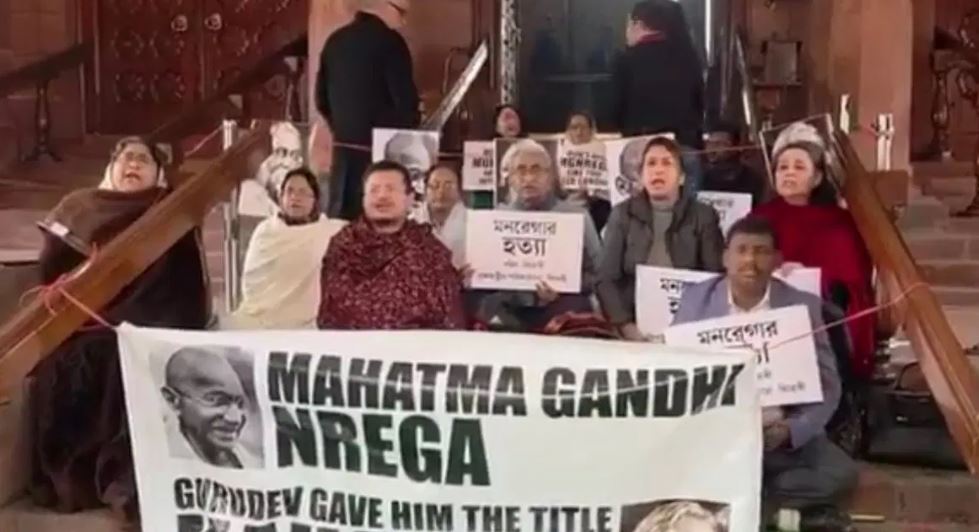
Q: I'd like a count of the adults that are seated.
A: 11